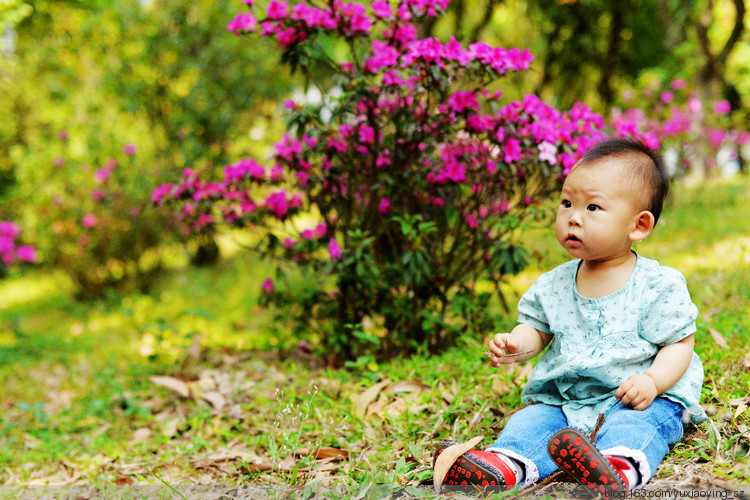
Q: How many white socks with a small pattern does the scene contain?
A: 2